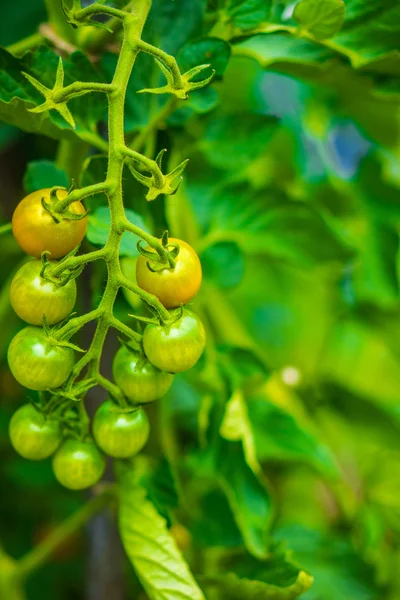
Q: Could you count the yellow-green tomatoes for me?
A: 7